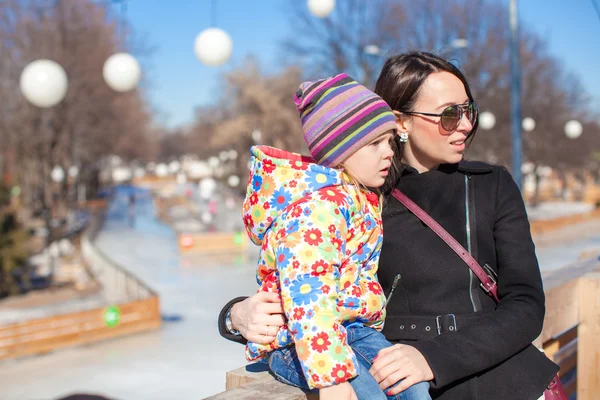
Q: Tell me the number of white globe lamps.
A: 7